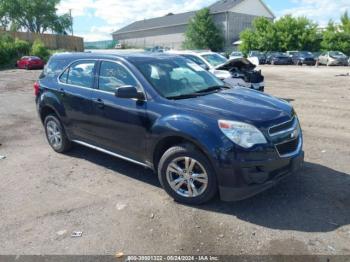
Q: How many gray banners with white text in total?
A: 1